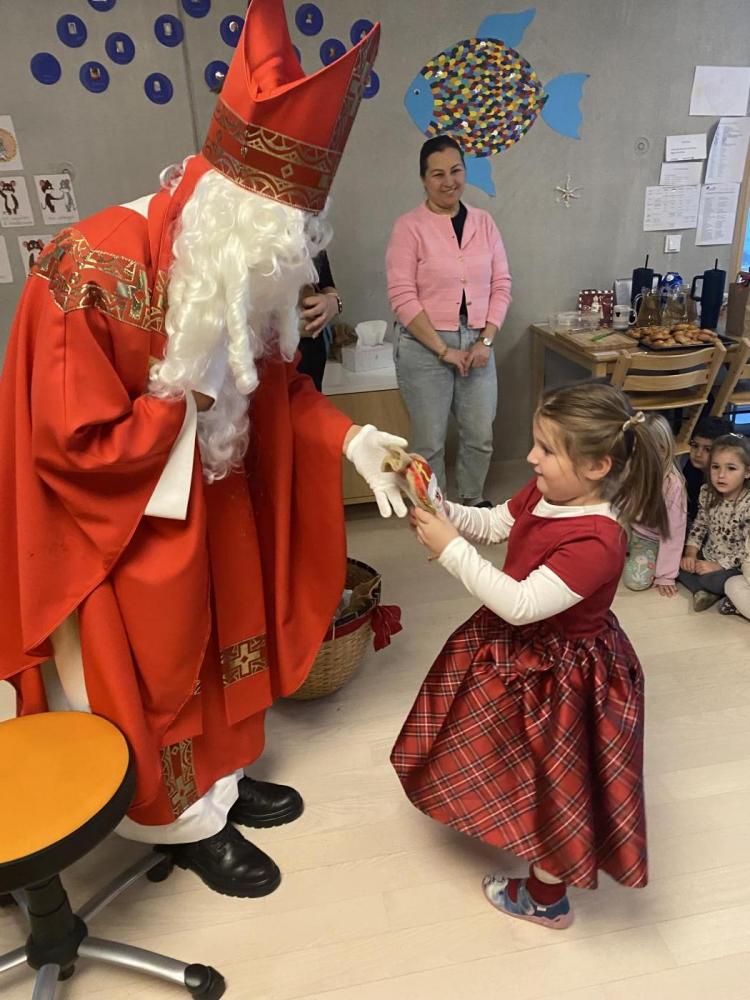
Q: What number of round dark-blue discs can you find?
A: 15